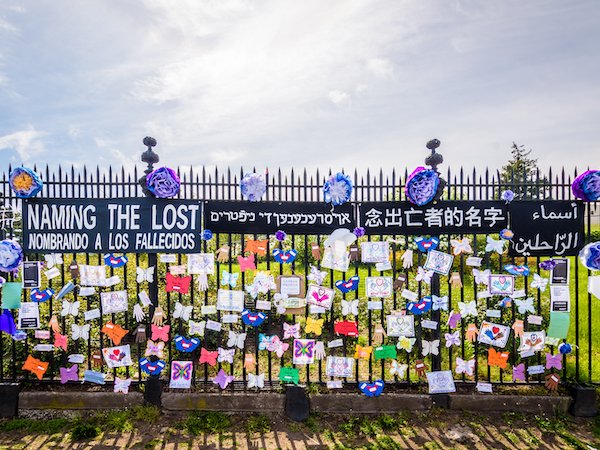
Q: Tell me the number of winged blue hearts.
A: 11